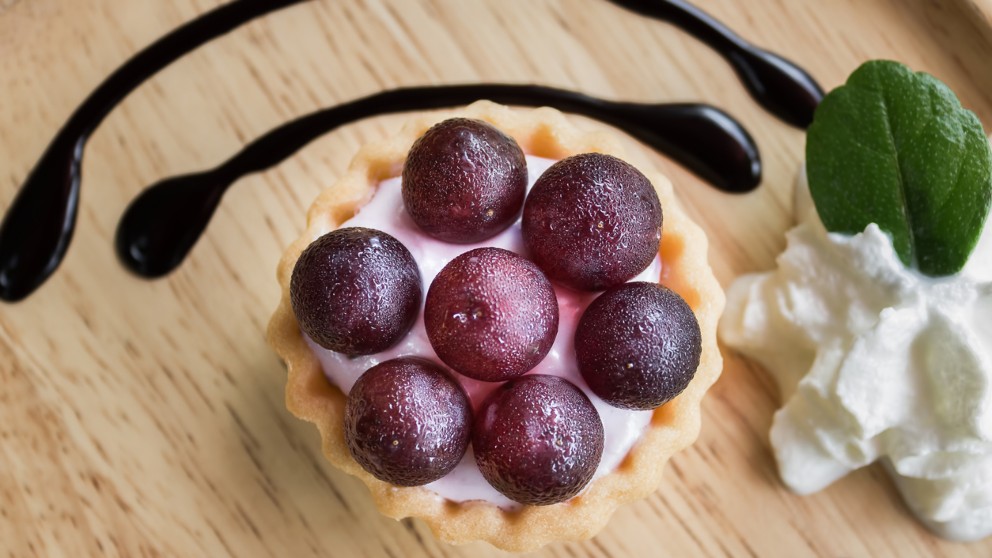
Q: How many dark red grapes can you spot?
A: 7